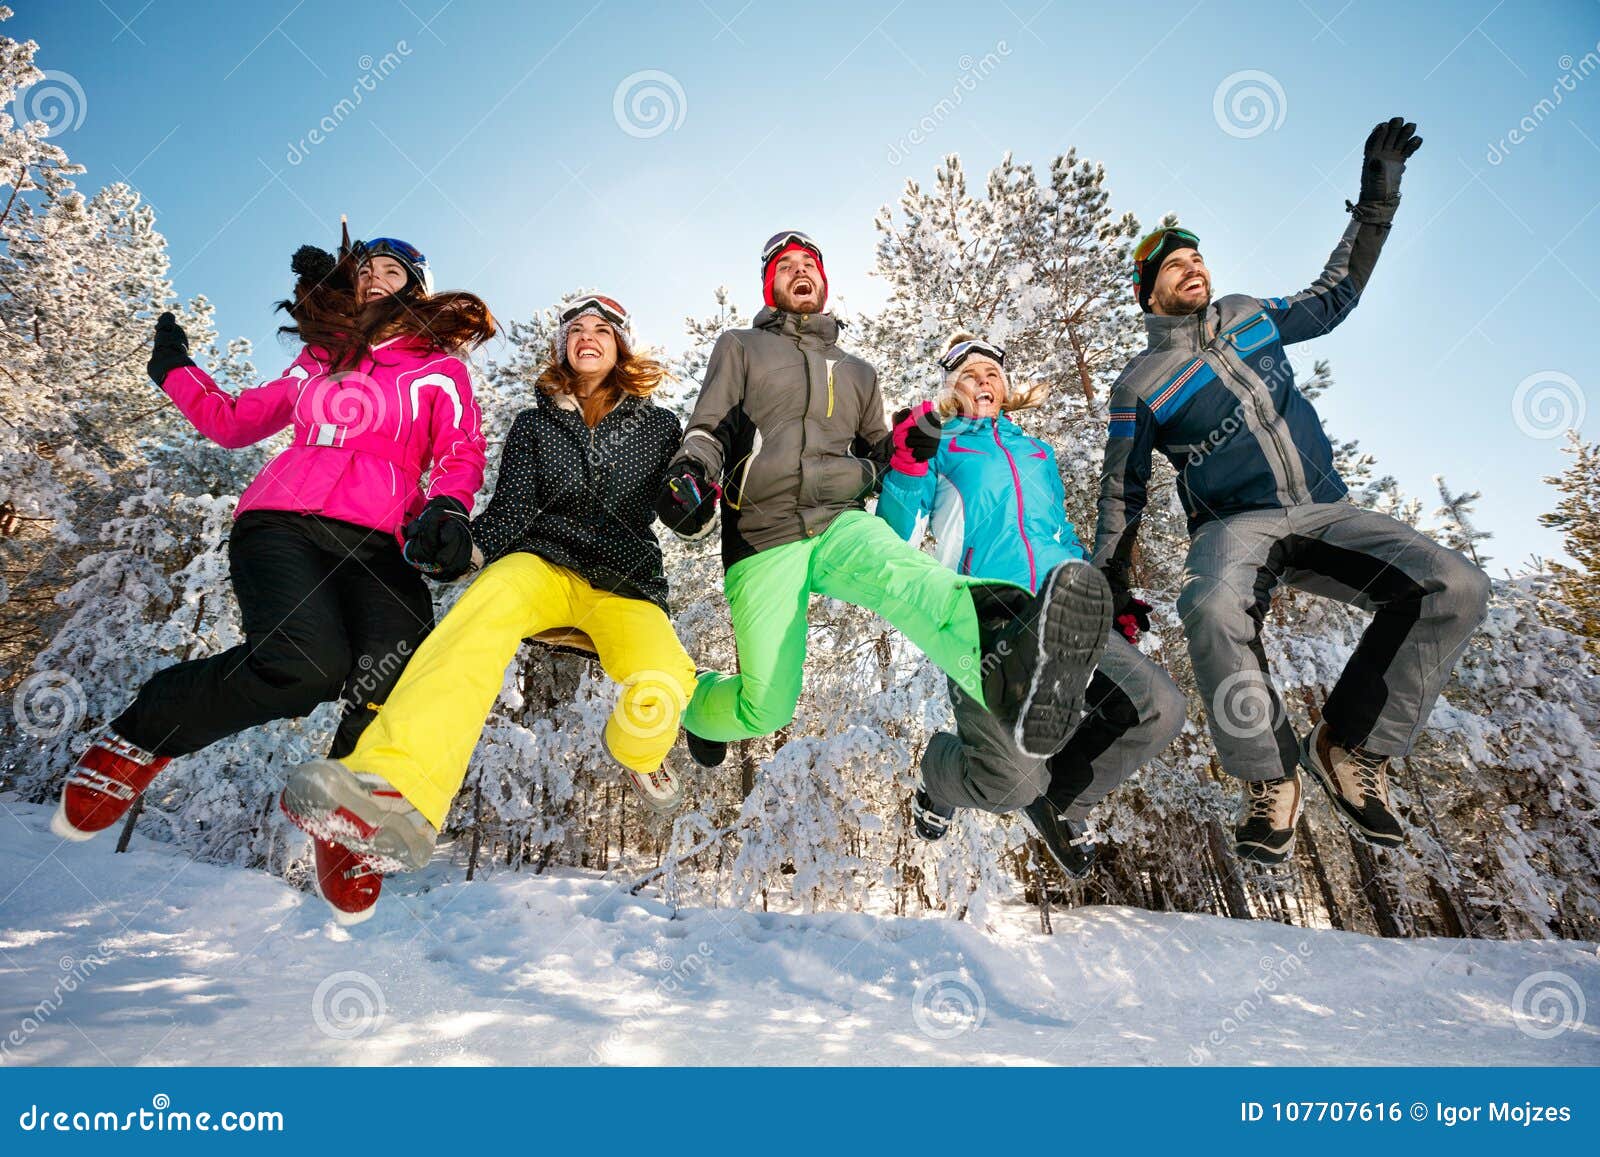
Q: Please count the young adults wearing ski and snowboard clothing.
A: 5